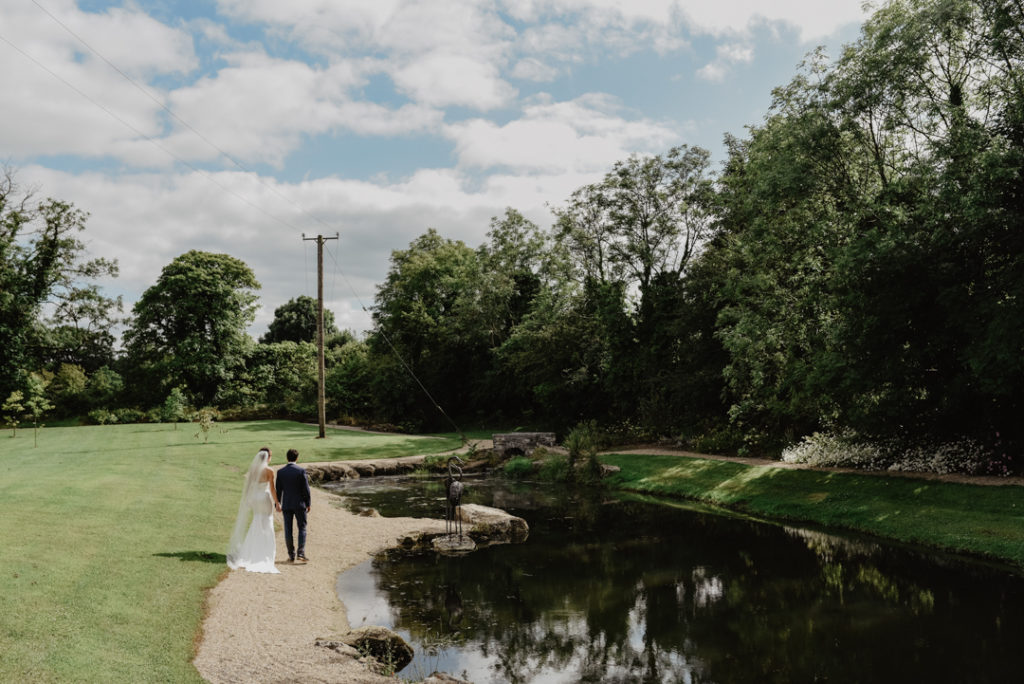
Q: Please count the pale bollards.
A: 0